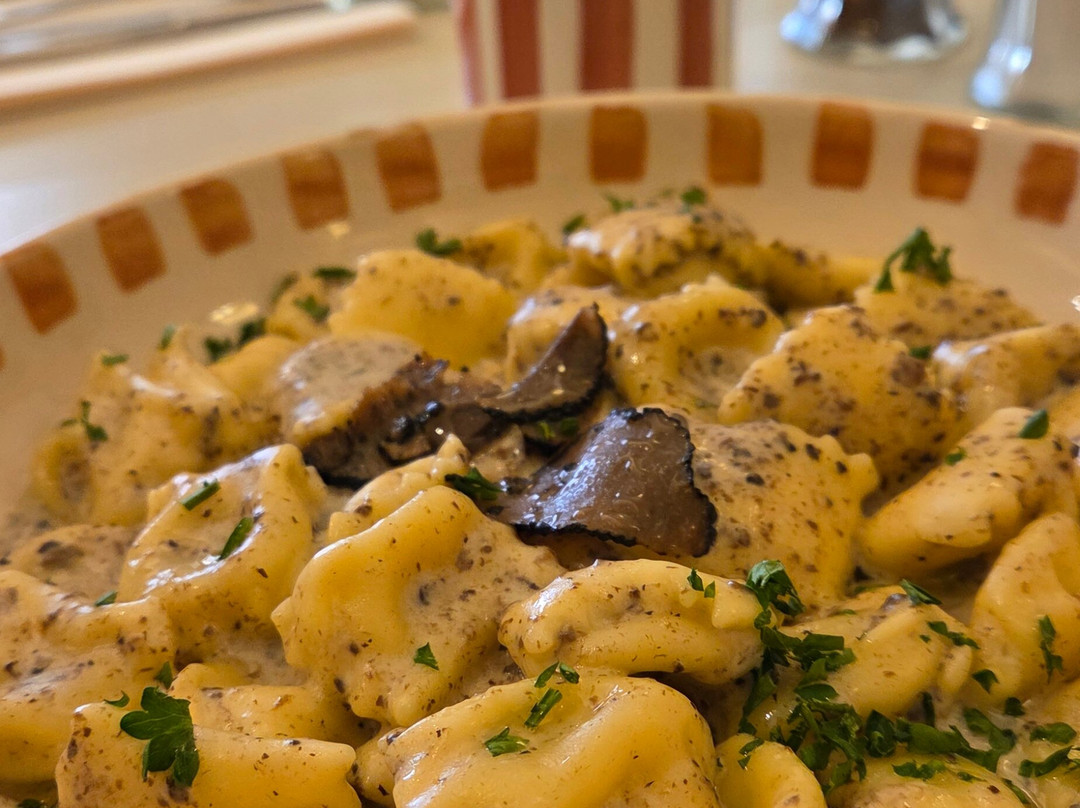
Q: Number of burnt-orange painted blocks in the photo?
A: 11